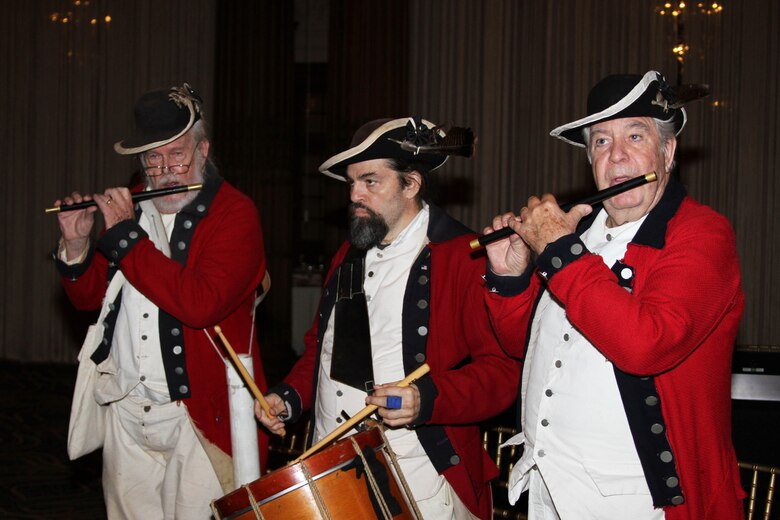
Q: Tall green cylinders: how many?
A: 0